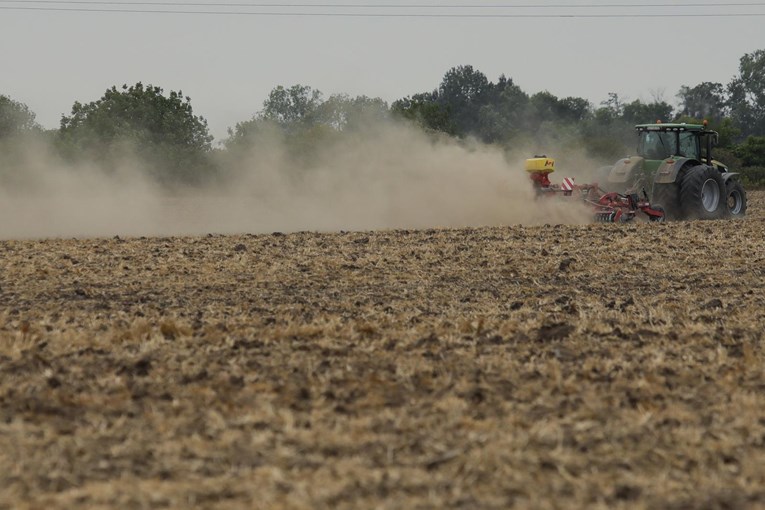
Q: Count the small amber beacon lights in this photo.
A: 2